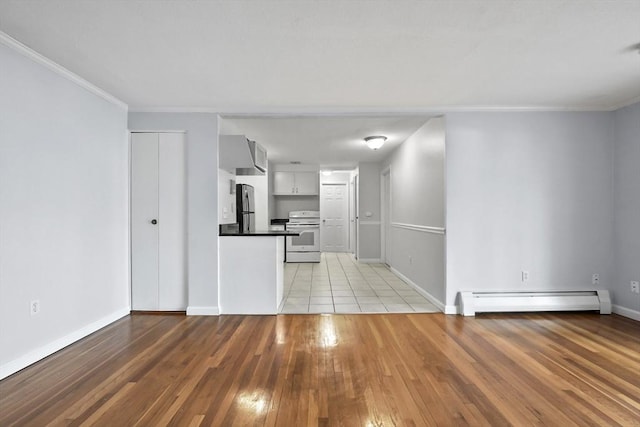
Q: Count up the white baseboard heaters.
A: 1